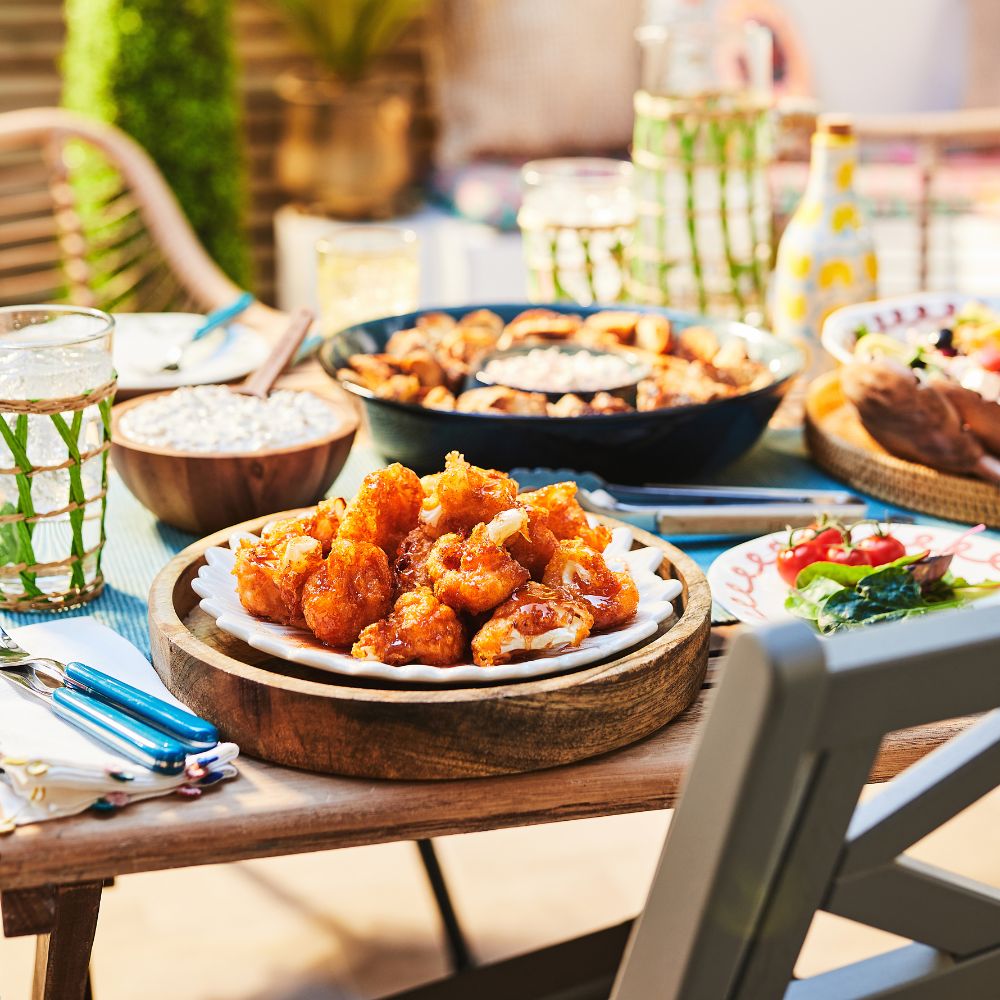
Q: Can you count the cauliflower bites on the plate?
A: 12